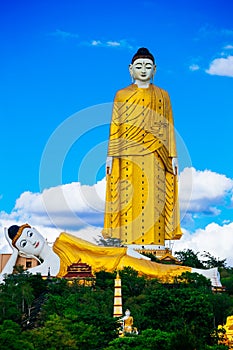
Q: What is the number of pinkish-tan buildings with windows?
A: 1